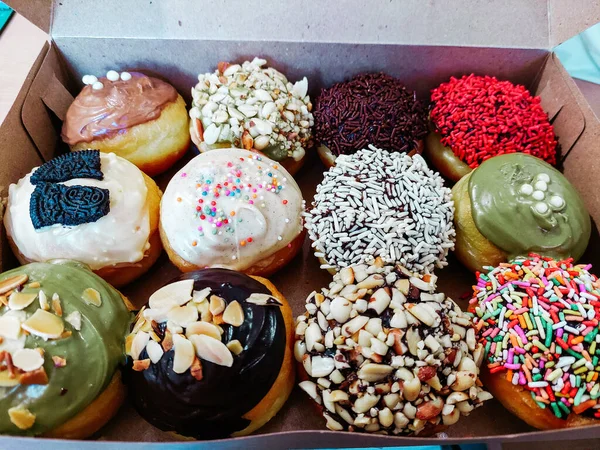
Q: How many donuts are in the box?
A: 12